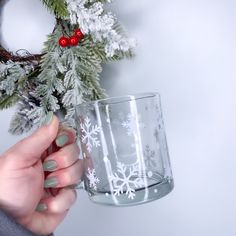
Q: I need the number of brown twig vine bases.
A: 1